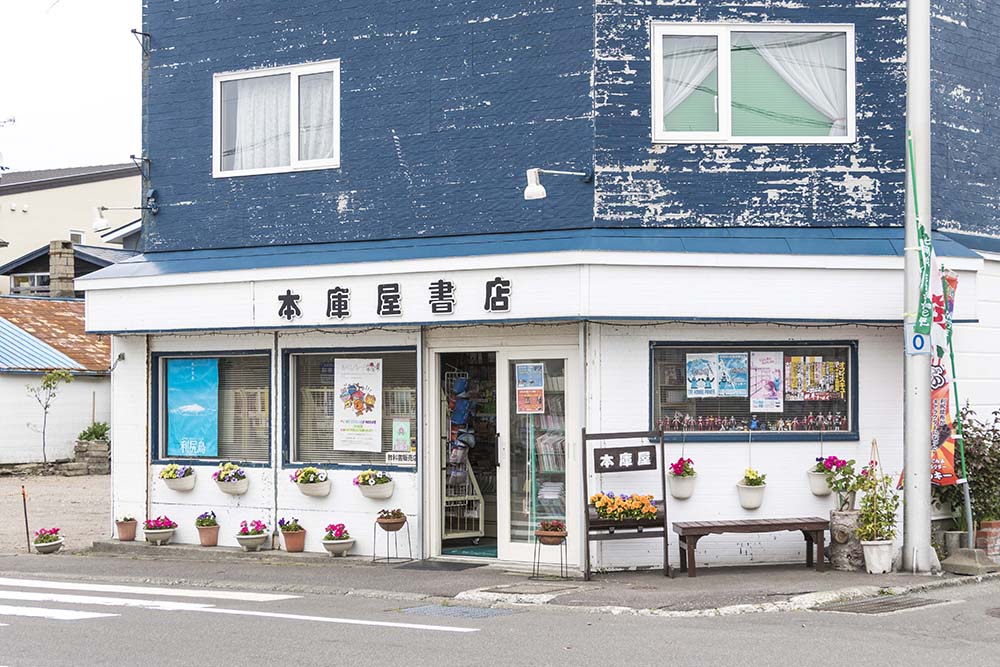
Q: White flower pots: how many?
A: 12